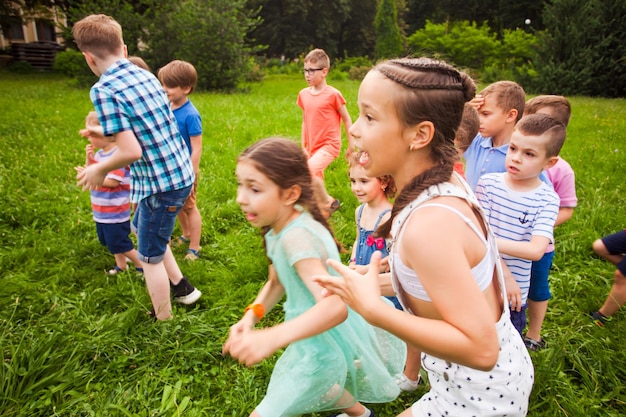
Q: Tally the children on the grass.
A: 13